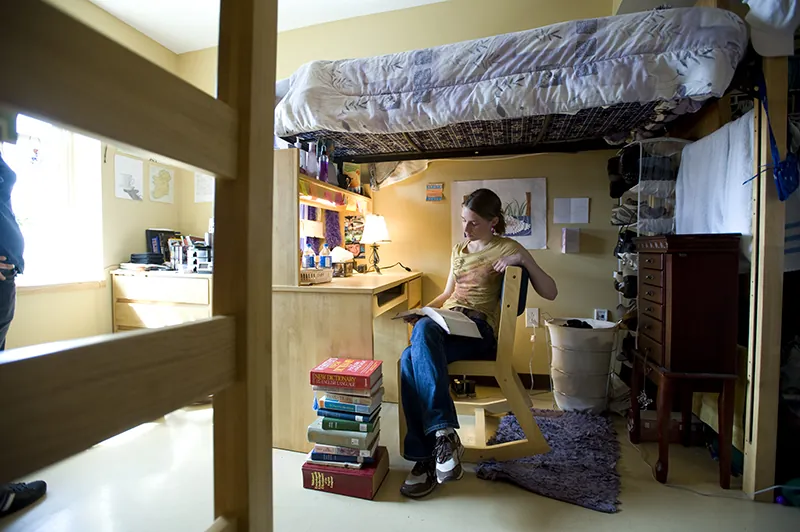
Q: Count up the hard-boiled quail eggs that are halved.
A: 0